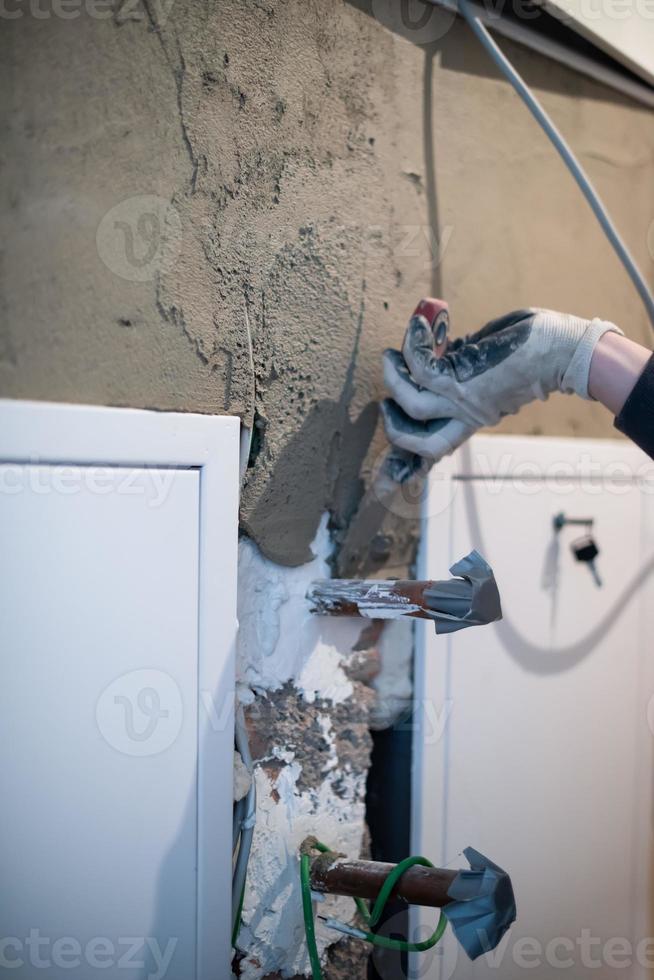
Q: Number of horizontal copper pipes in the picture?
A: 2